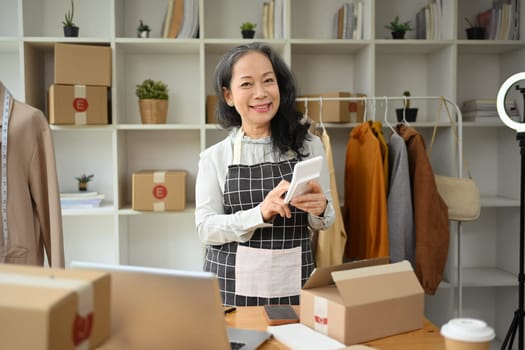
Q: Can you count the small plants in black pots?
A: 5